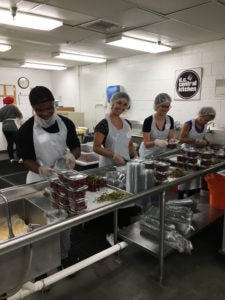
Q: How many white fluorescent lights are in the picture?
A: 5